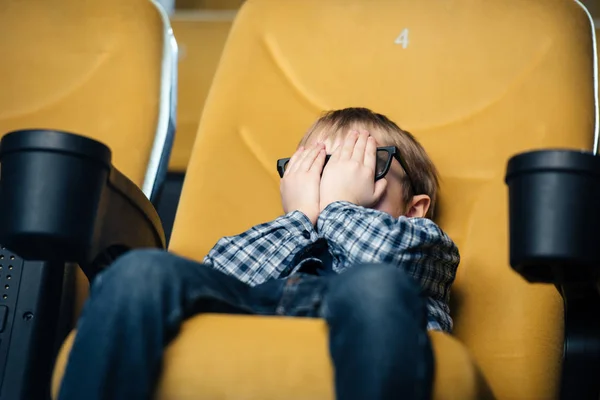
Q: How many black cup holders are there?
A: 2